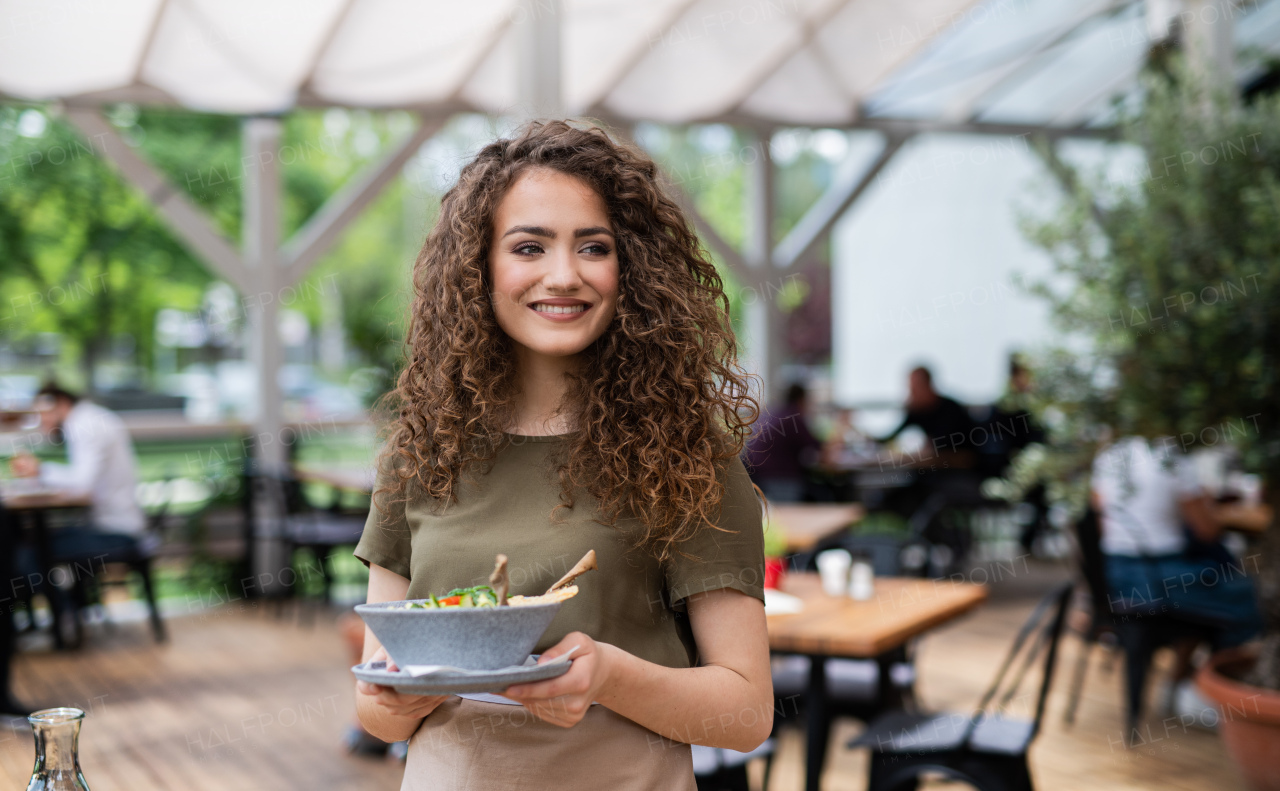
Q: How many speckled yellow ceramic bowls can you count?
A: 0